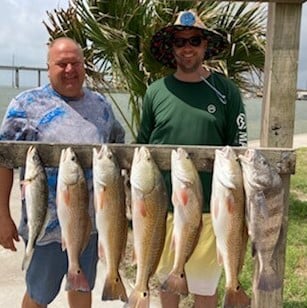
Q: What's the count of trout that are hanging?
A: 1